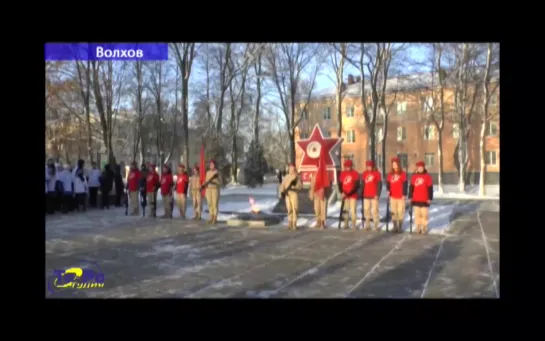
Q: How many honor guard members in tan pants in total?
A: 12